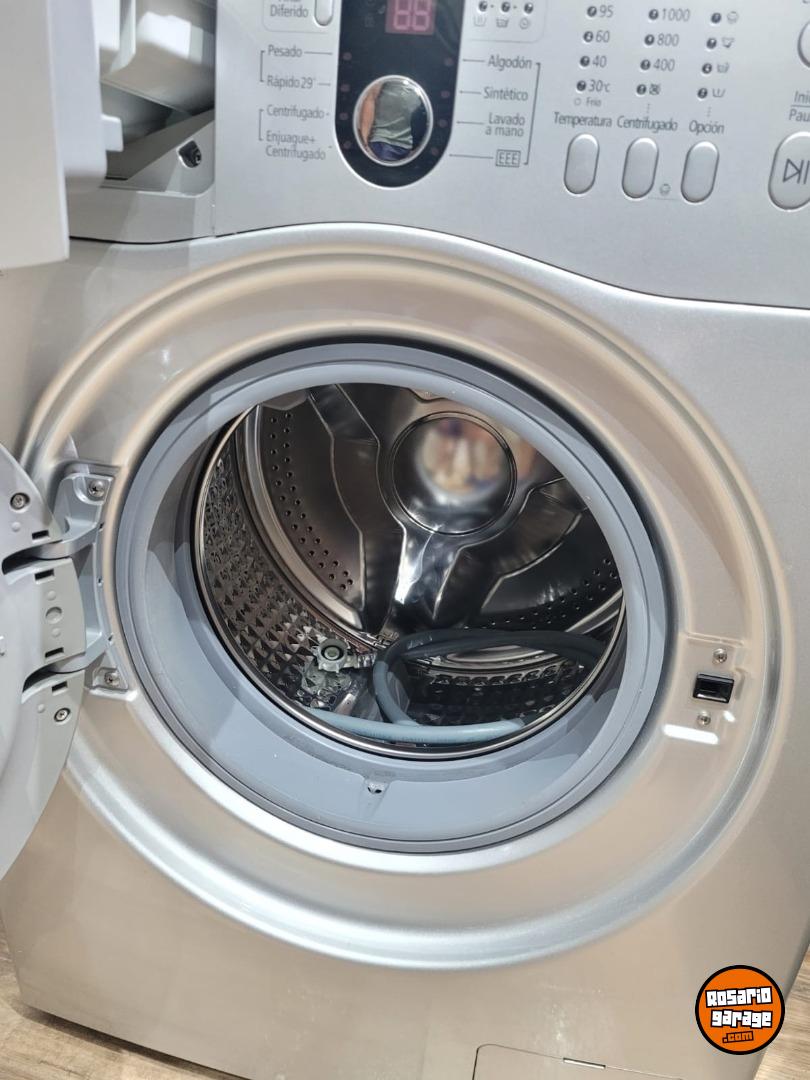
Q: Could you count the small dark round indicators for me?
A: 15